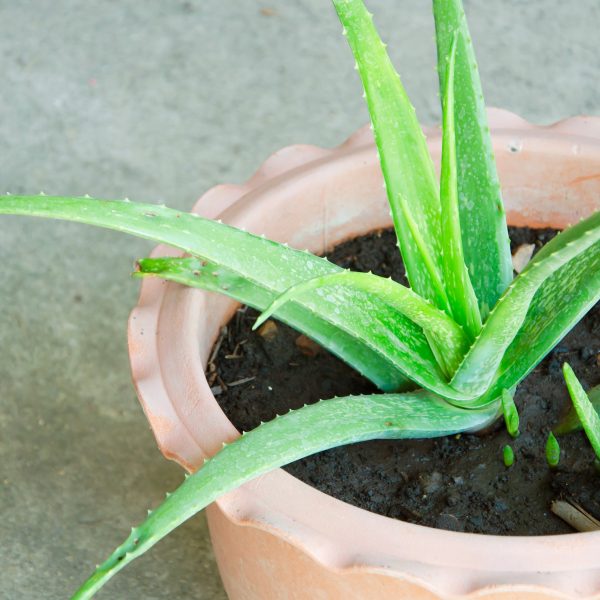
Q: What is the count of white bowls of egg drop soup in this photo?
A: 0